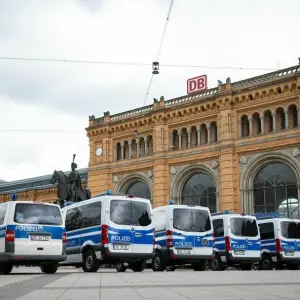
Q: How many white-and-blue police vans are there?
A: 5